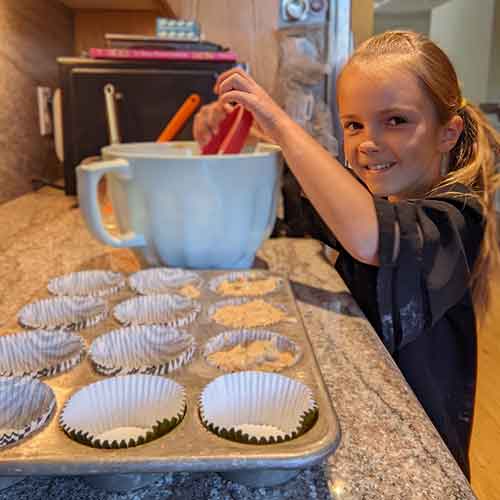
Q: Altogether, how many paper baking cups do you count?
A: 12